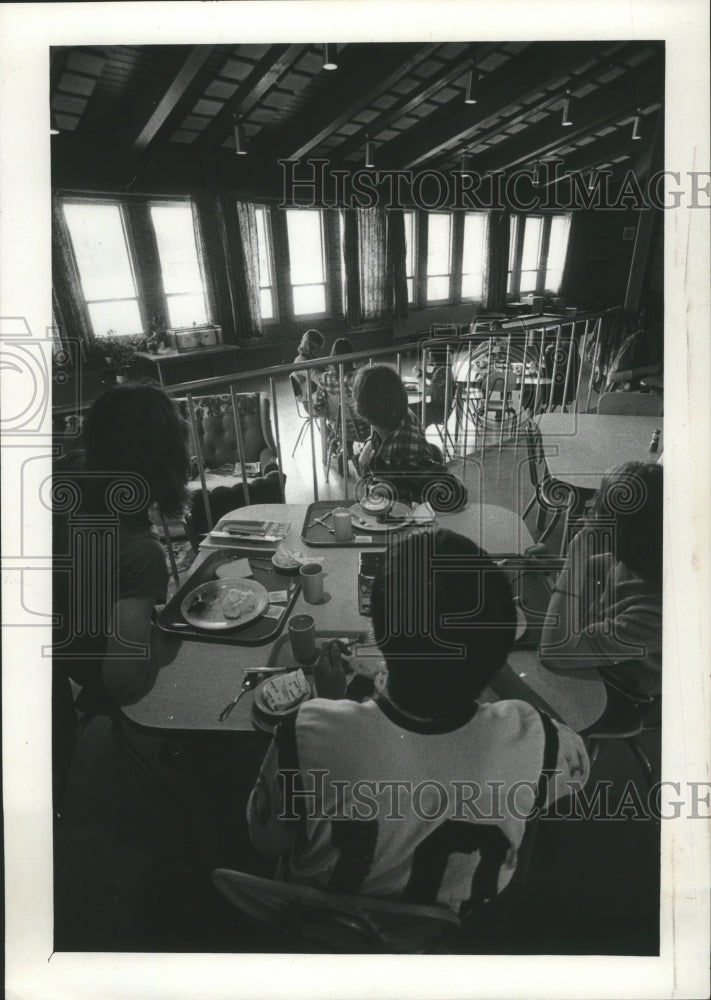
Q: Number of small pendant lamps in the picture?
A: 10